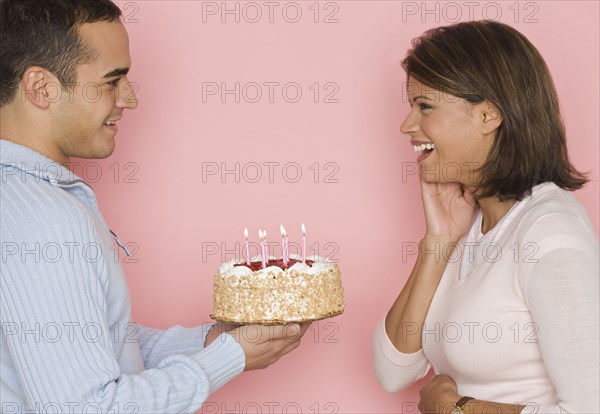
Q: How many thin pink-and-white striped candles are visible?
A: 6